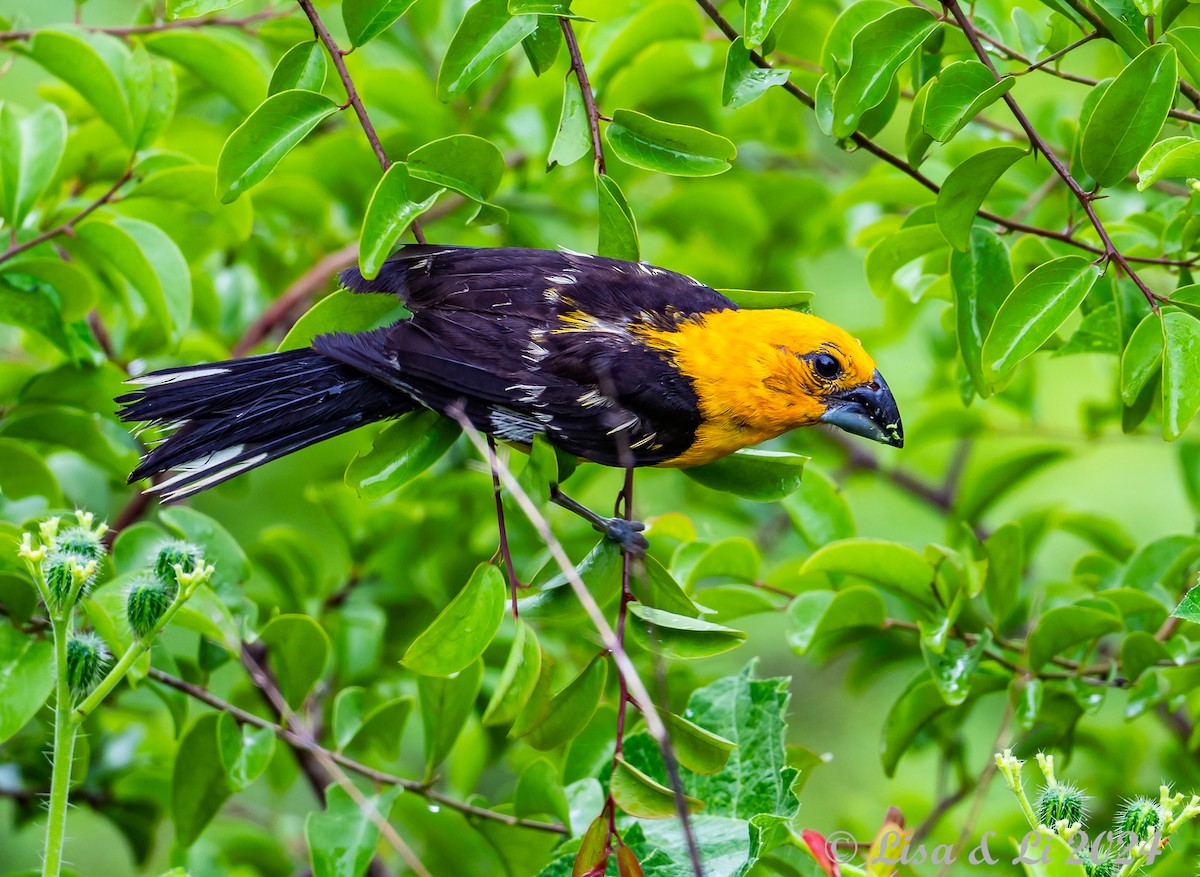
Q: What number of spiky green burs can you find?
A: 8